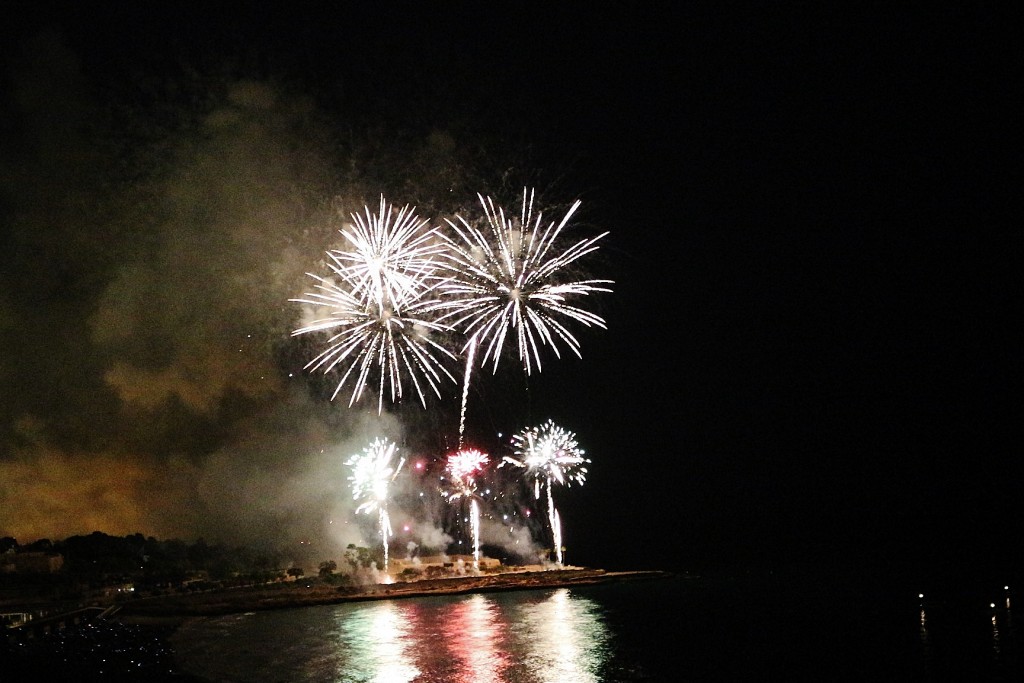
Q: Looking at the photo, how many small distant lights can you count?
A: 3